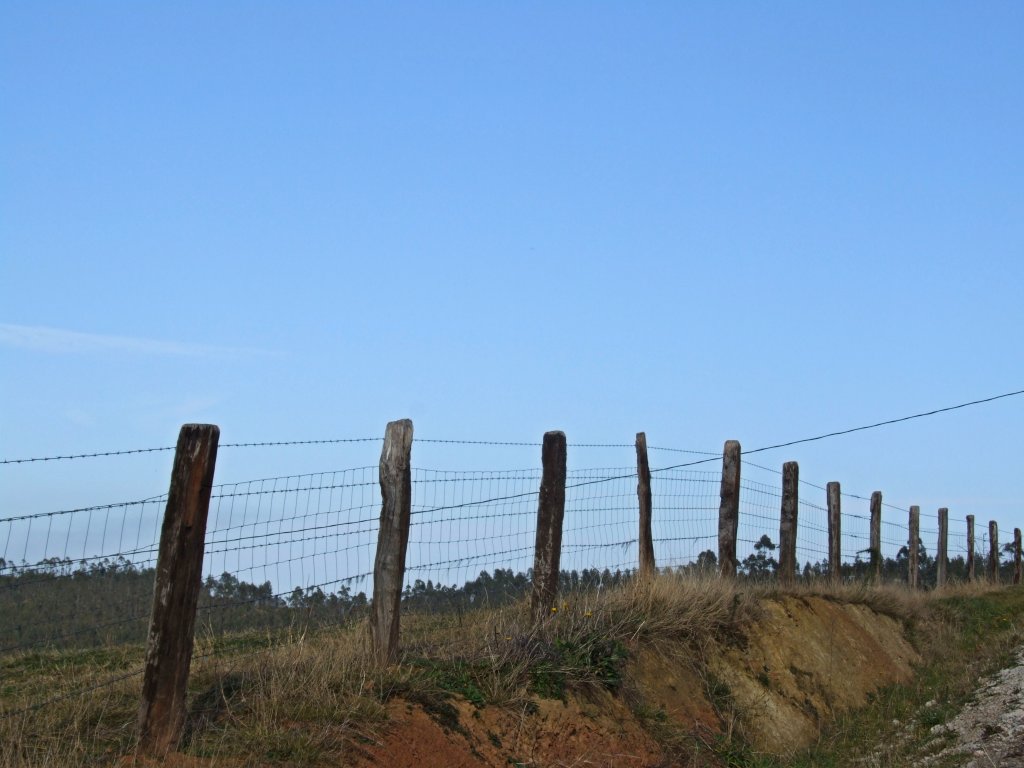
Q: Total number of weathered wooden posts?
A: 13